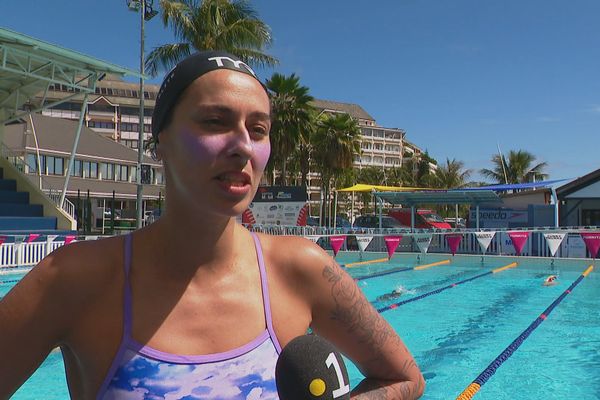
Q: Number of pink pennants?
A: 8